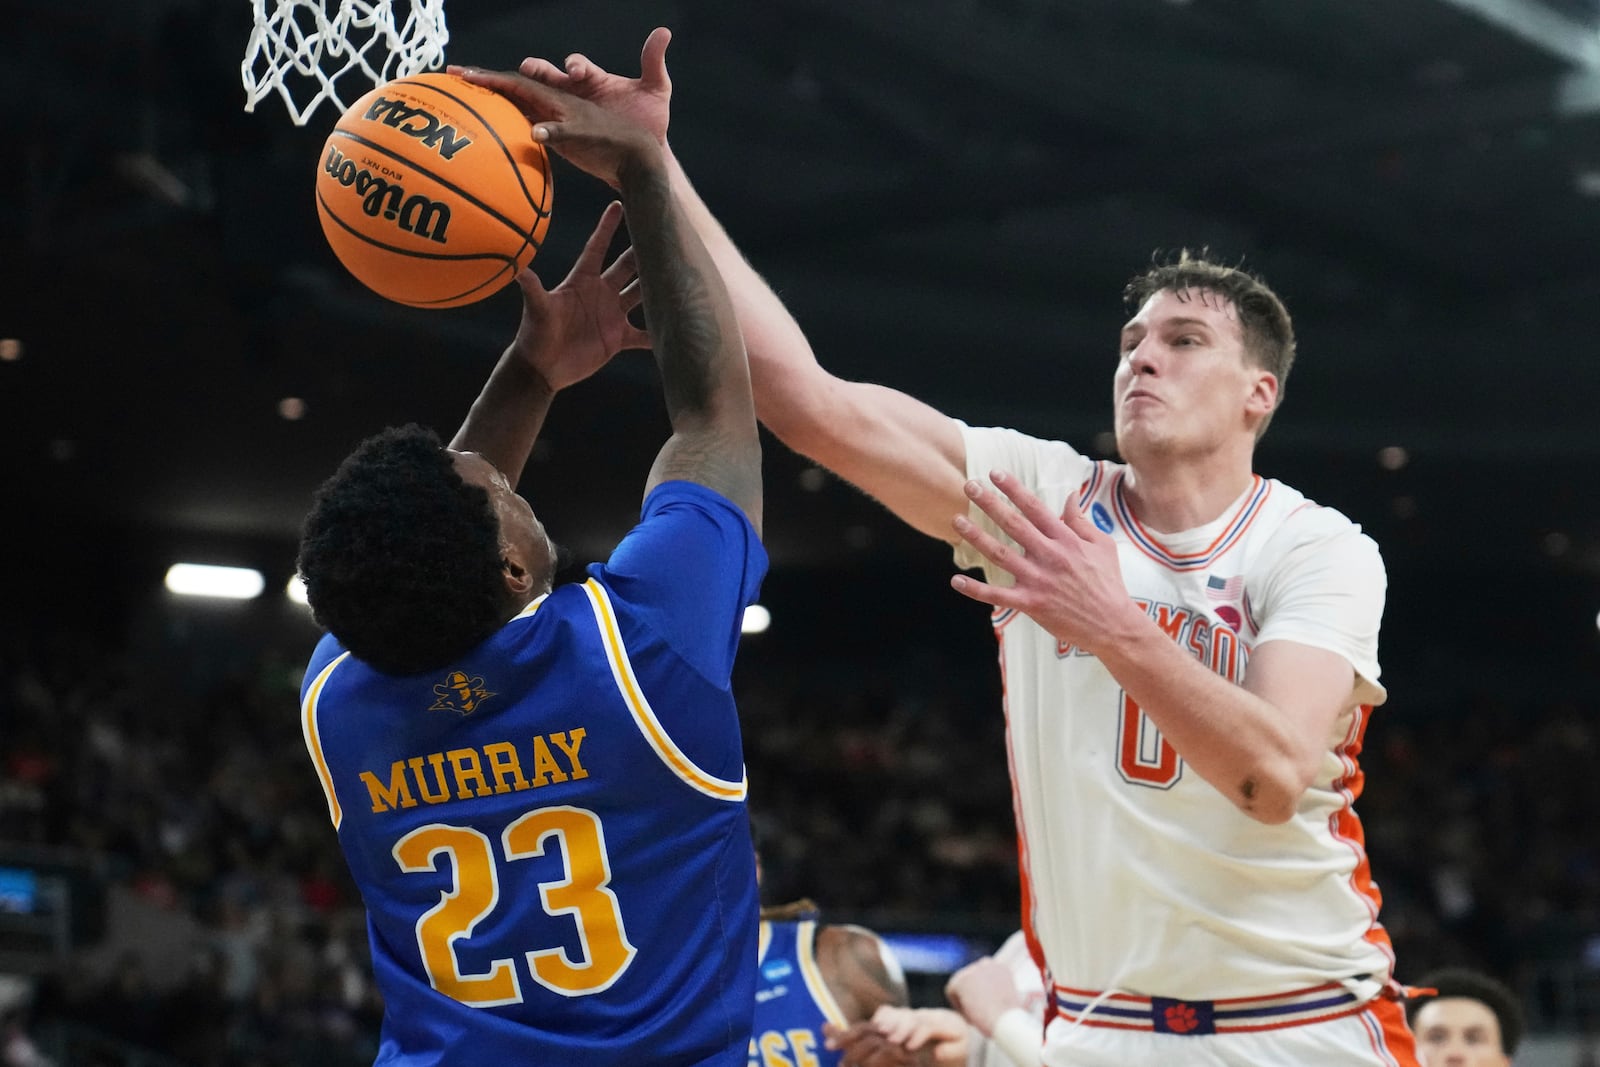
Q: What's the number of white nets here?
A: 1